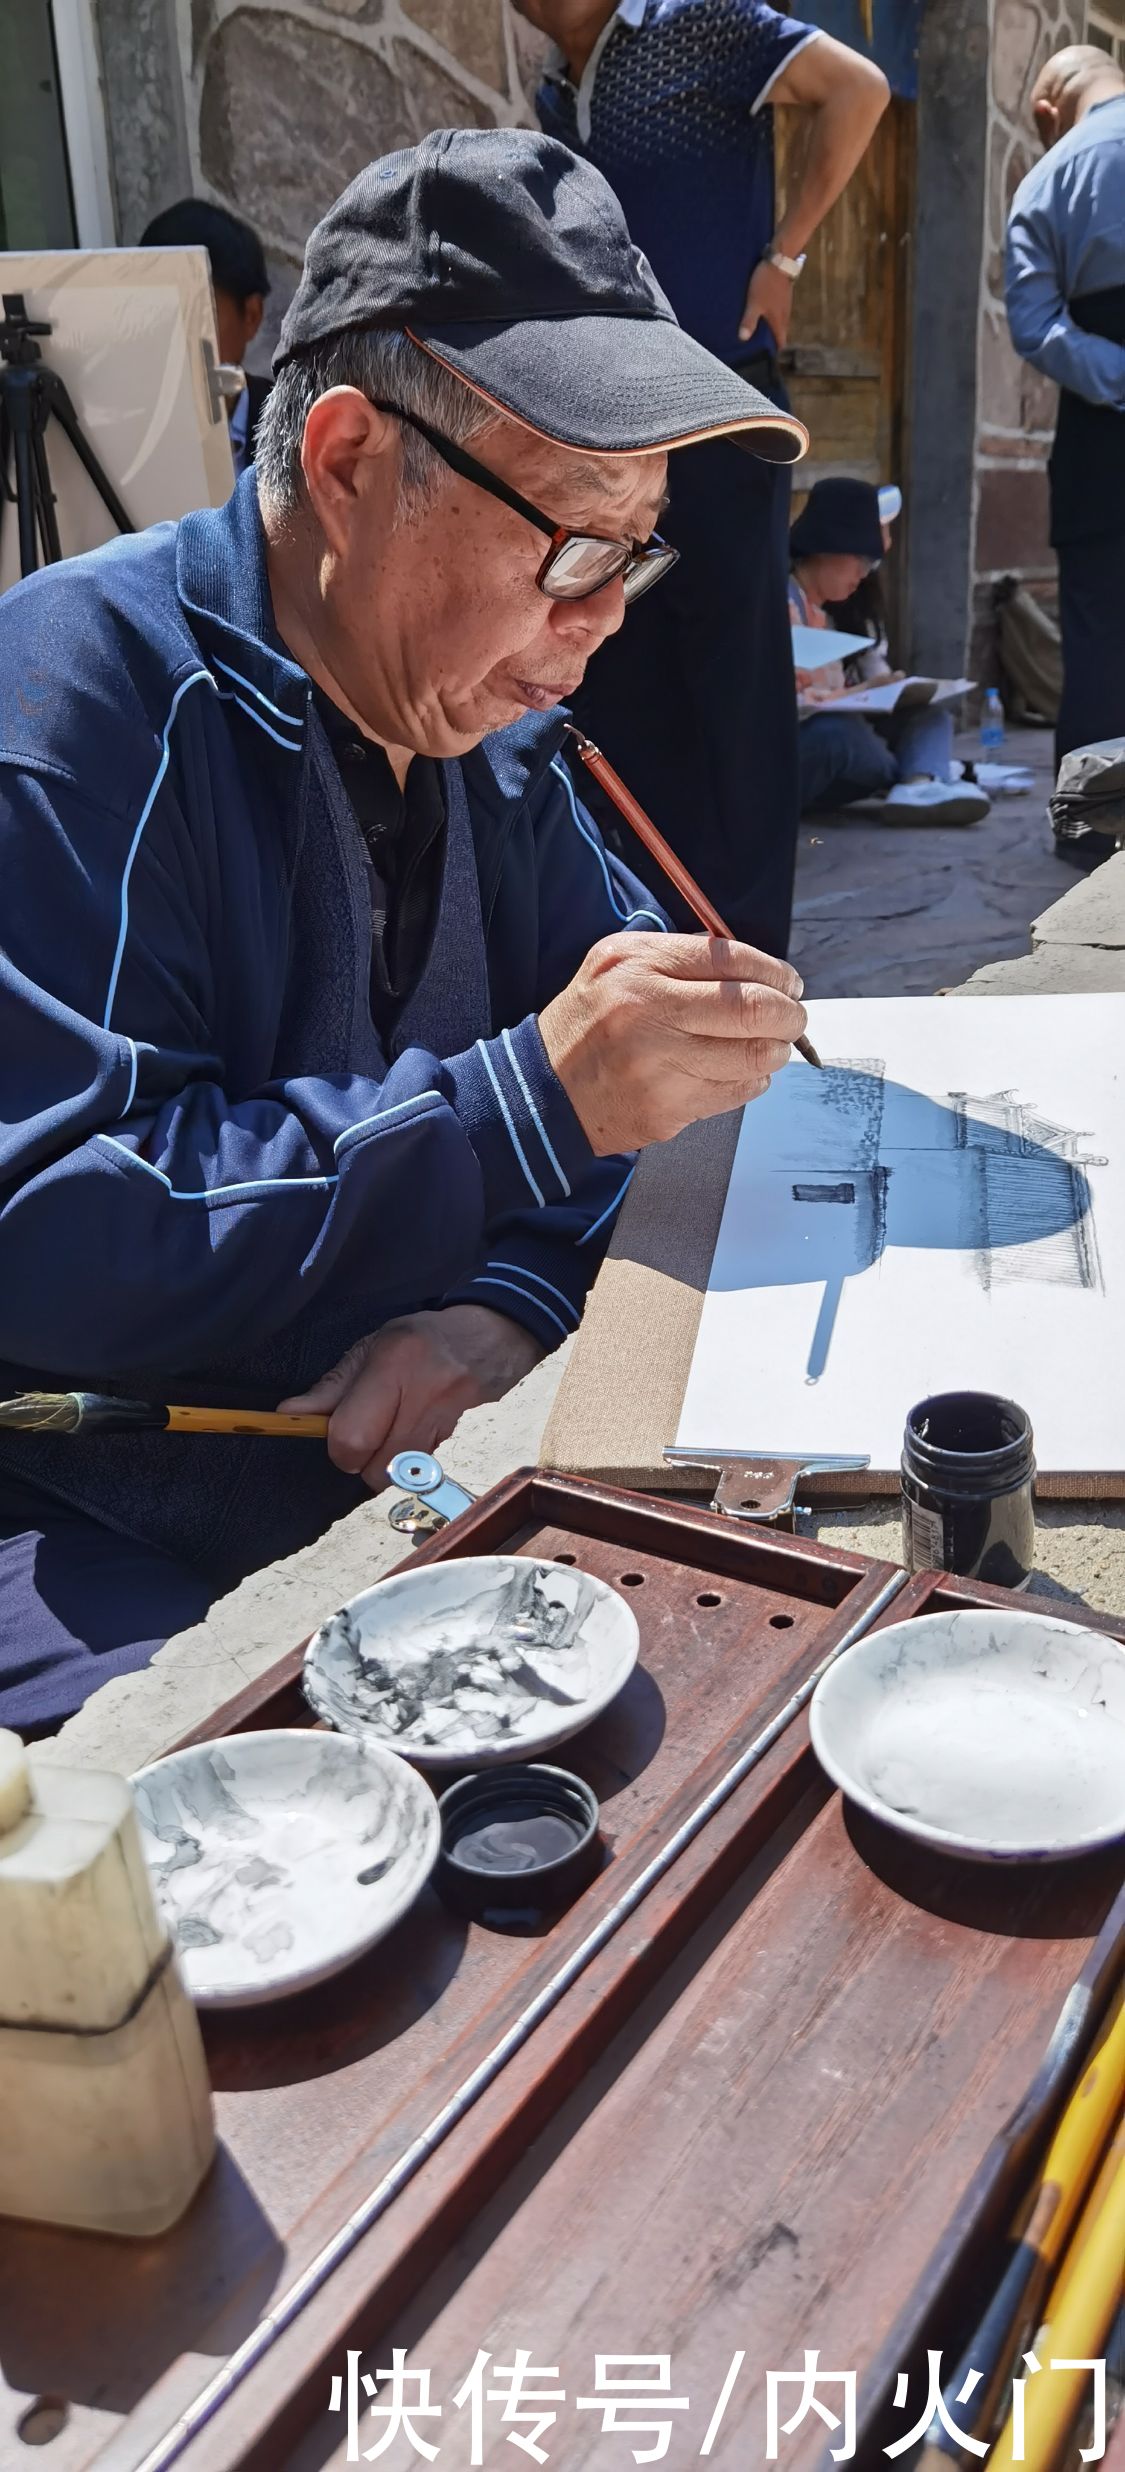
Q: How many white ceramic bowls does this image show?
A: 3